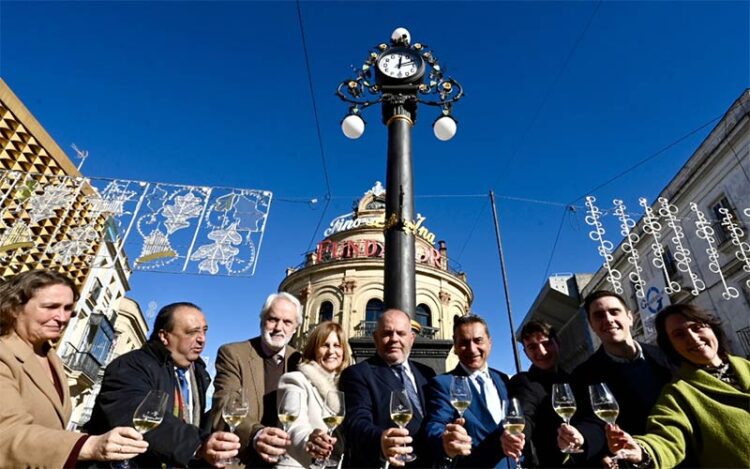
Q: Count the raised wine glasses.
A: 9